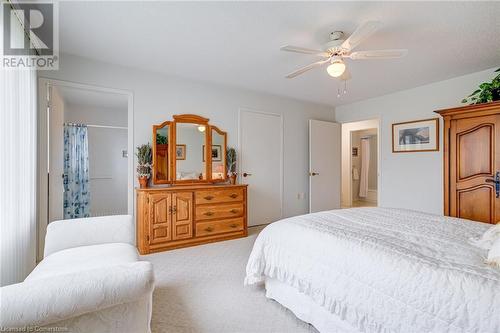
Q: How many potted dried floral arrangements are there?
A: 2